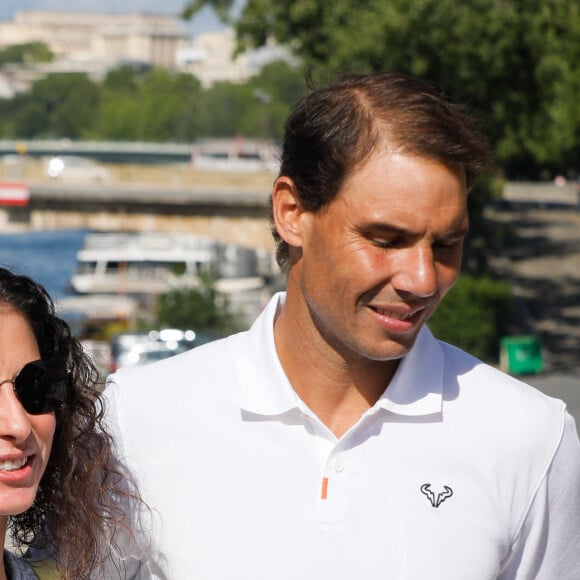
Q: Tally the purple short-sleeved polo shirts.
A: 0